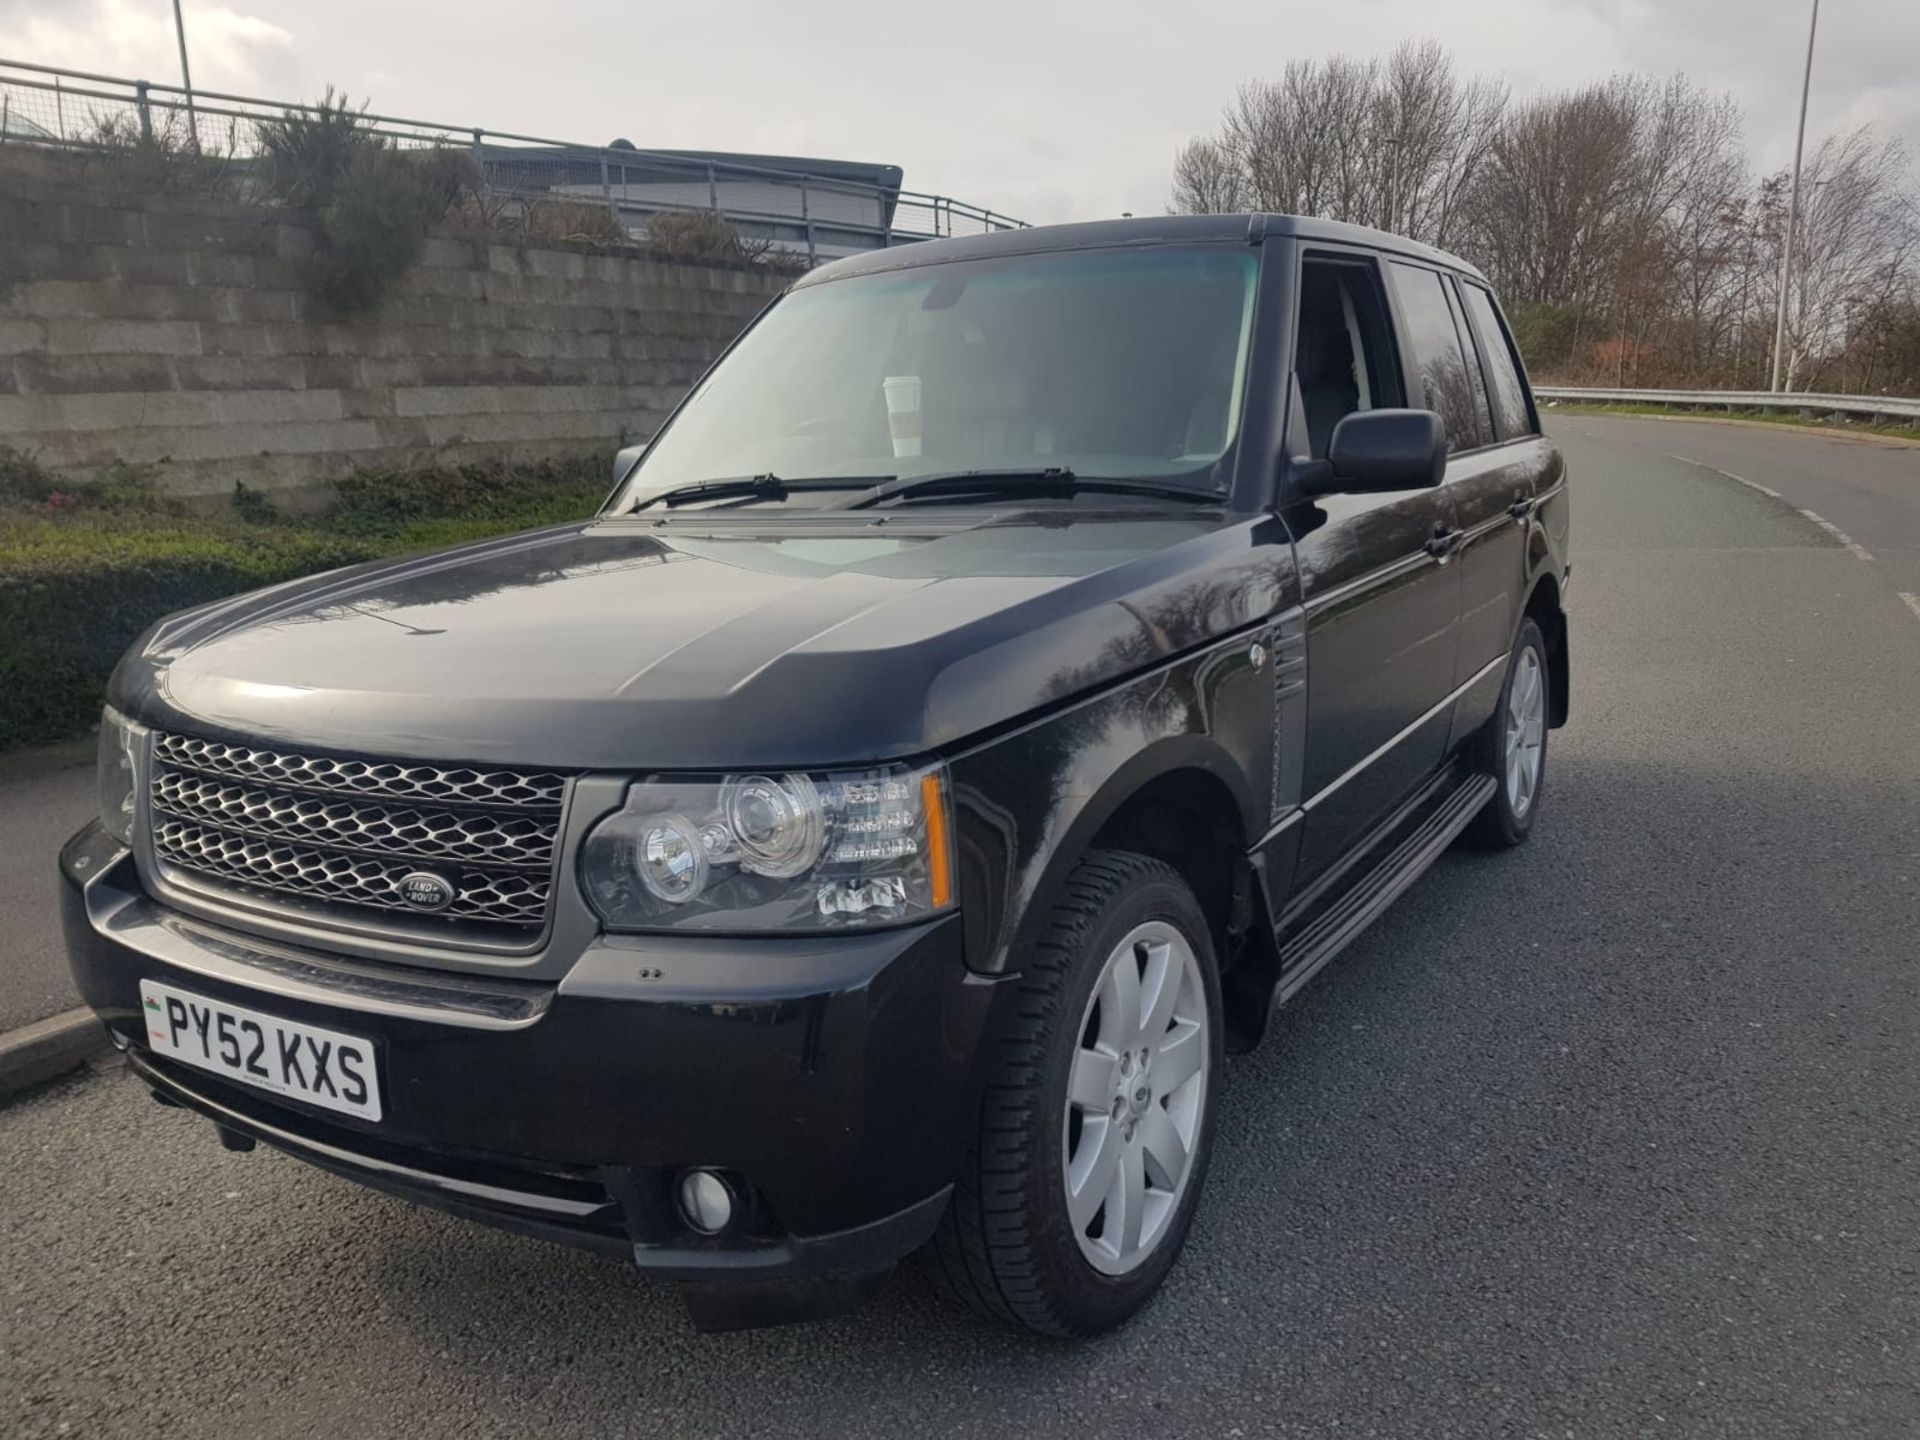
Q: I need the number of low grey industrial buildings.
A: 1